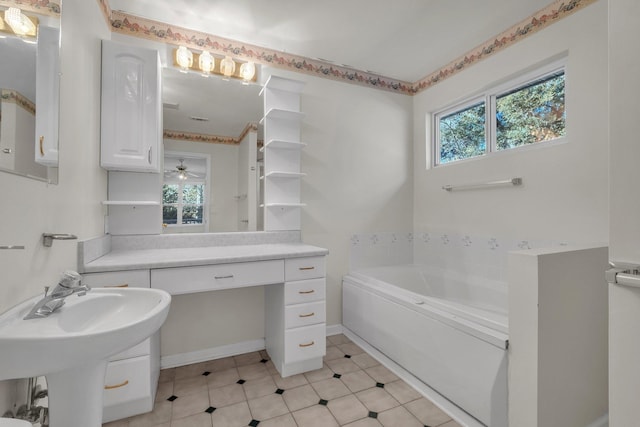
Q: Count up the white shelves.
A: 6